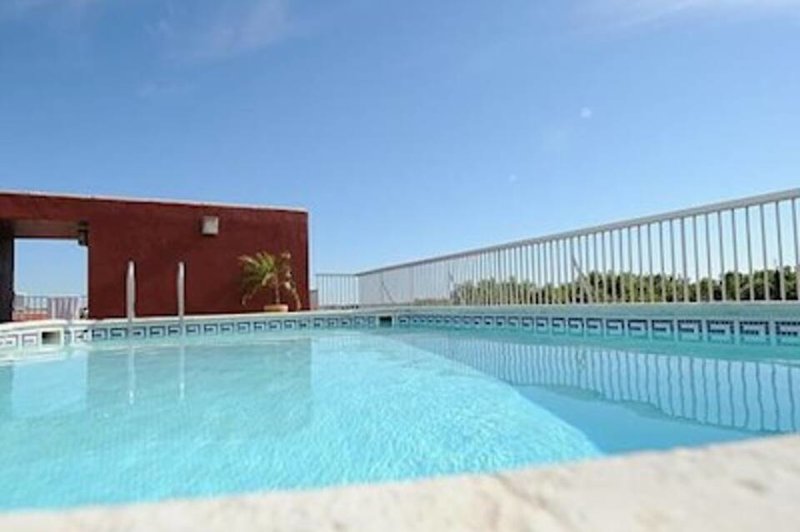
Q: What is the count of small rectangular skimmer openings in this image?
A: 2